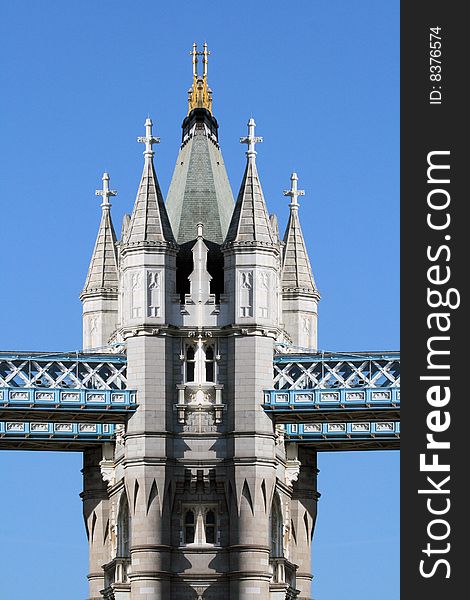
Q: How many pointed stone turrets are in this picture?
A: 4